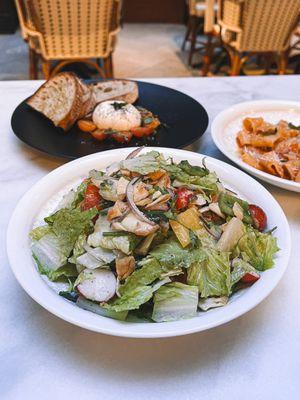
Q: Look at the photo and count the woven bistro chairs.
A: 3